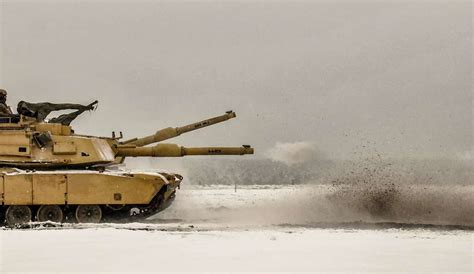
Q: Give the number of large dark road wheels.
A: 3